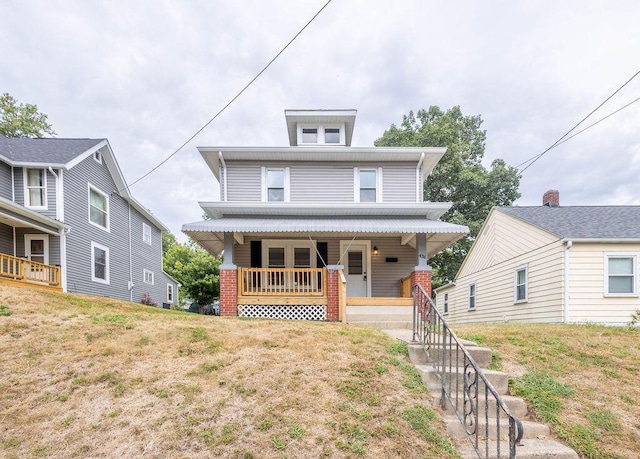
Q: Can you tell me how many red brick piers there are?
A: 3